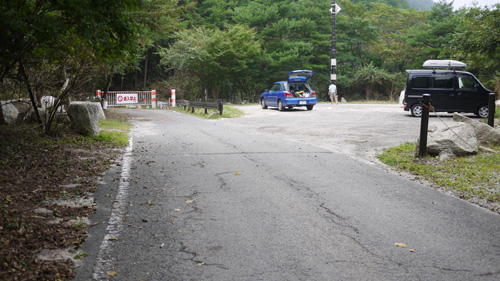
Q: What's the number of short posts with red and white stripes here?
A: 3